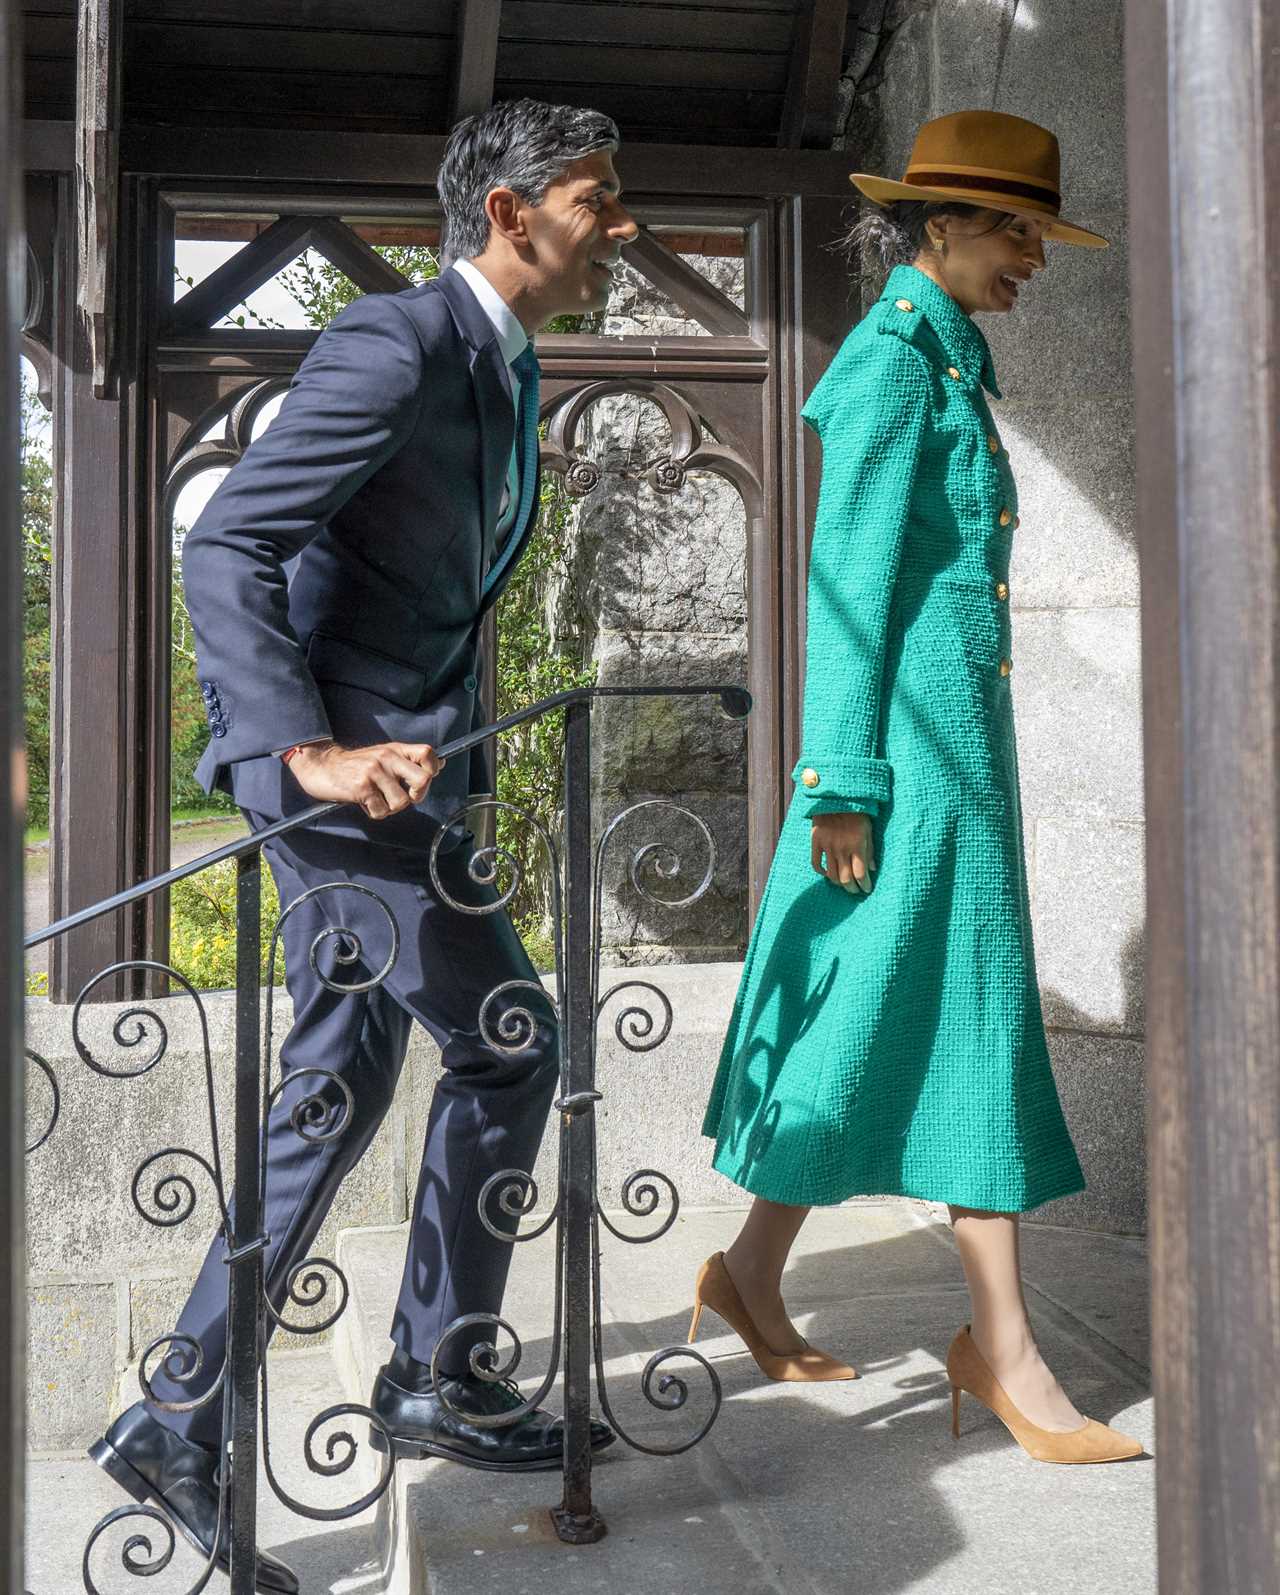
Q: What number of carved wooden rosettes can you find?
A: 2